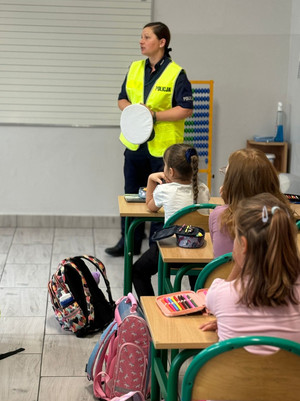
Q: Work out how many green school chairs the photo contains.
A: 3